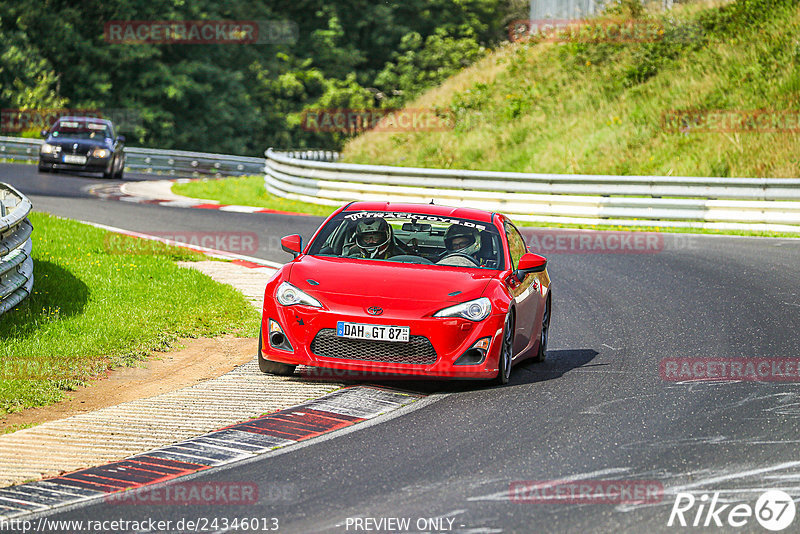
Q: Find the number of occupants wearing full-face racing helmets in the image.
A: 2